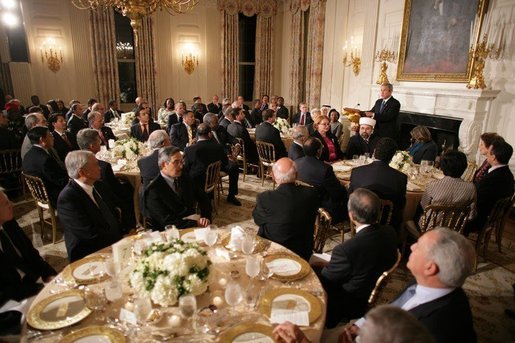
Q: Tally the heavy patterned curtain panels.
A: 6